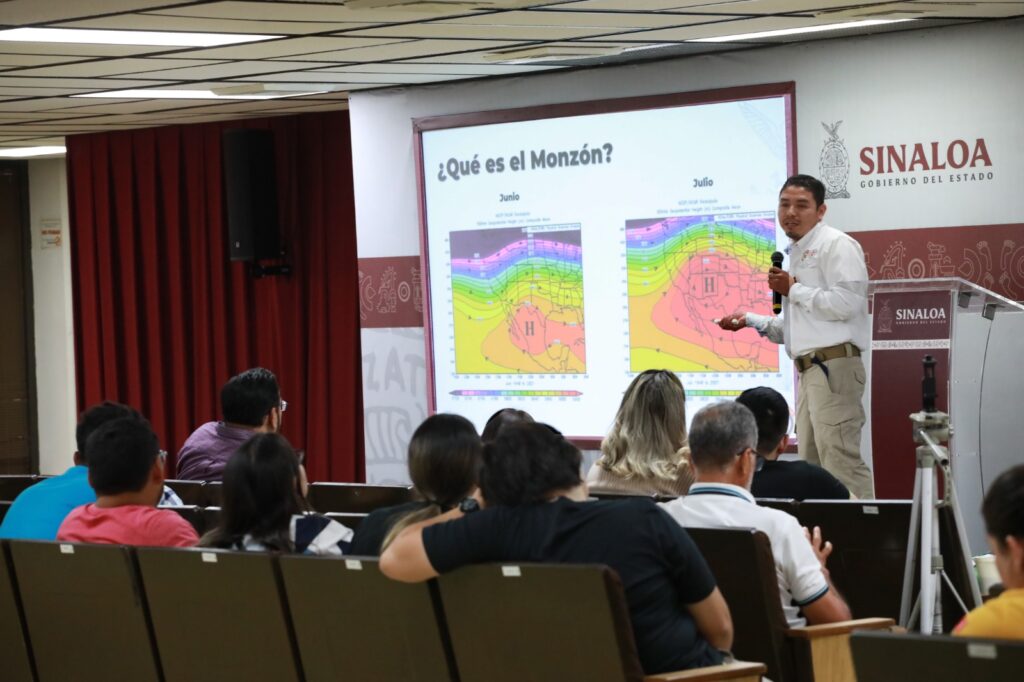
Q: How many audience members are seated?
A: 11